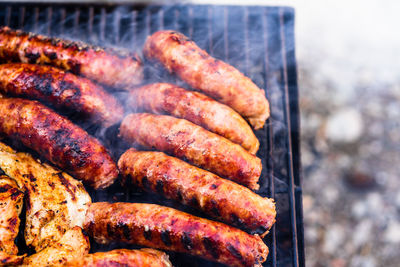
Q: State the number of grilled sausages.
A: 9